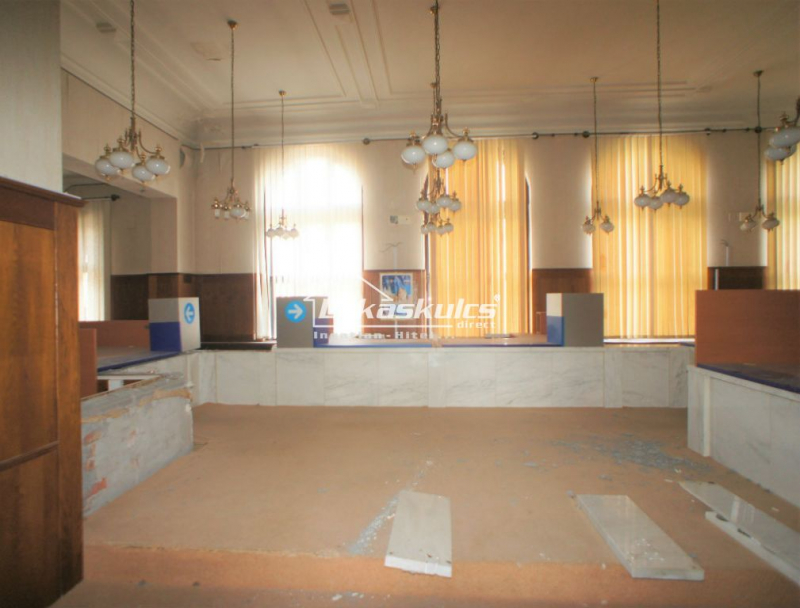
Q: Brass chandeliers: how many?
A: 10